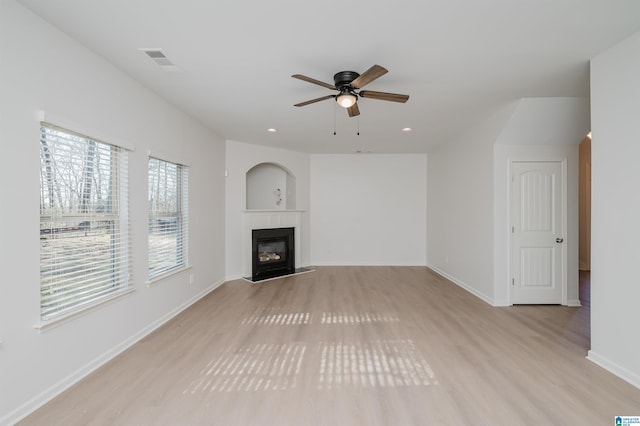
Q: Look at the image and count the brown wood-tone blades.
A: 5